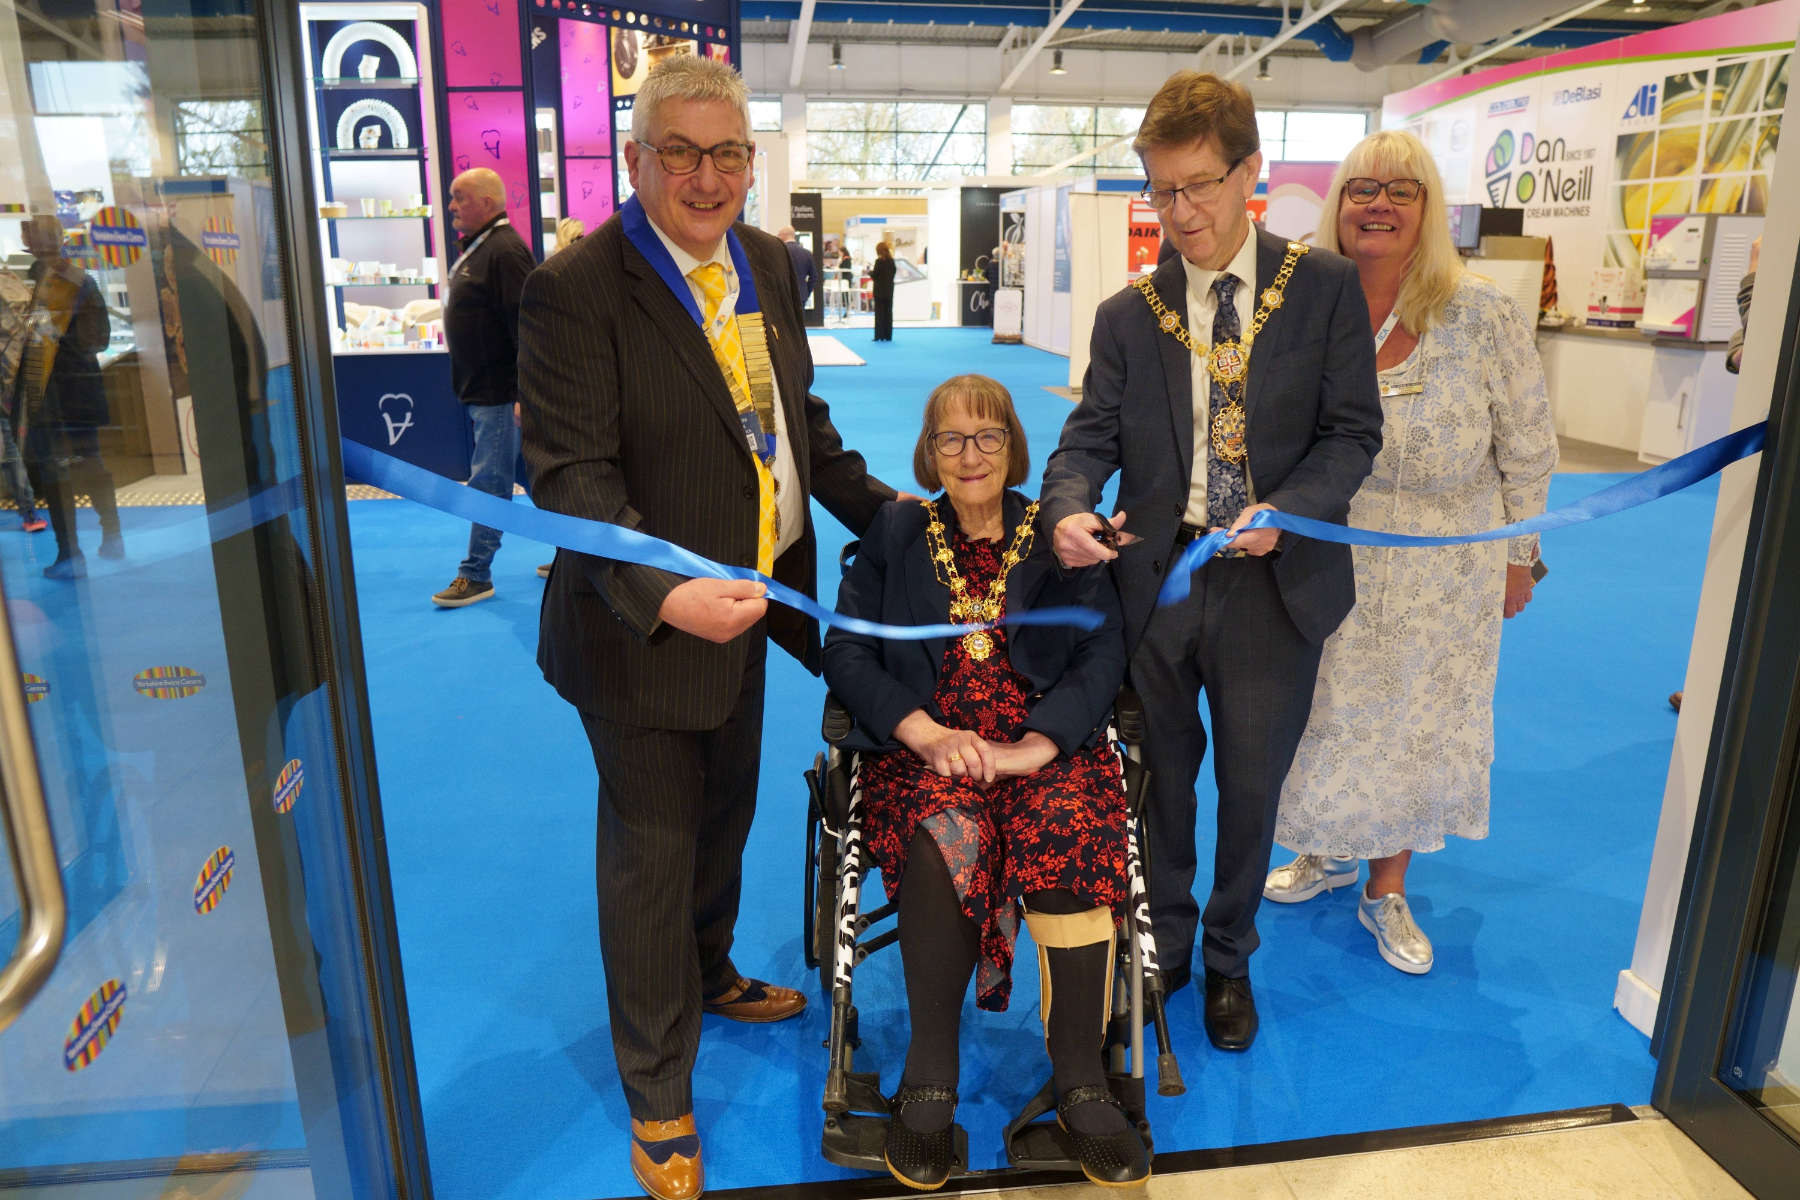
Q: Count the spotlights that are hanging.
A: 3